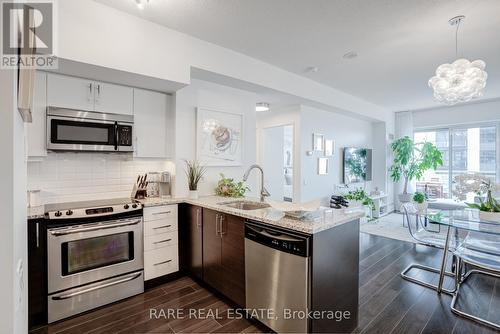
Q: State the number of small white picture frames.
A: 3